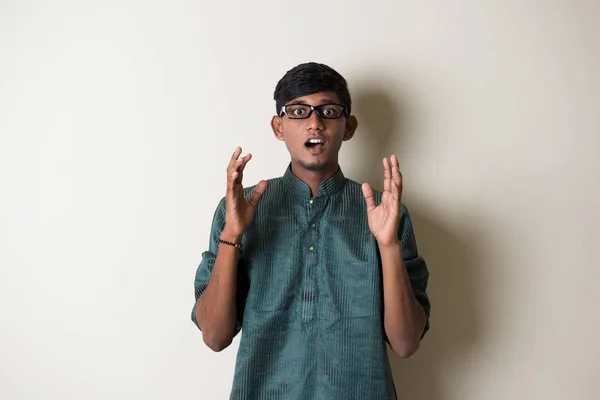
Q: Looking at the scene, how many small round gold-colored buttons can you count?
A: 3